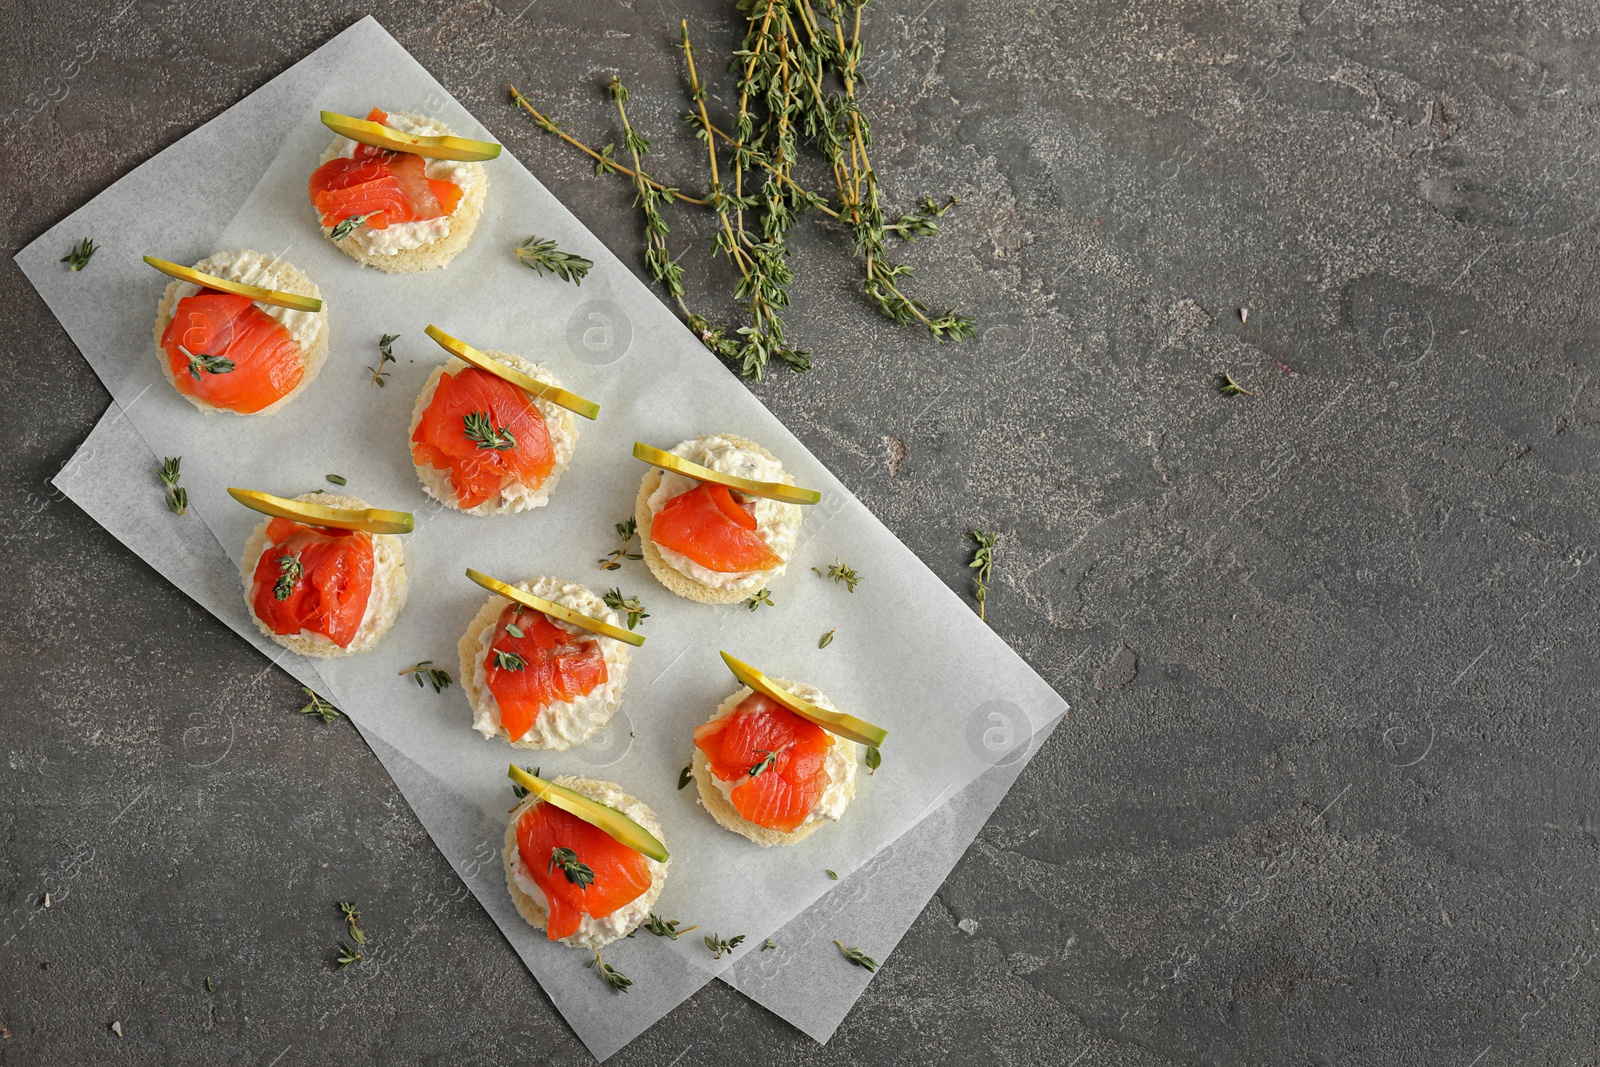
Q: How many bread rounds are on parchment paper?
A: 8